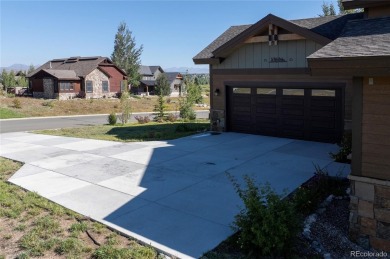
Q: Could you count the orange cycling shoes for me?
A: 0